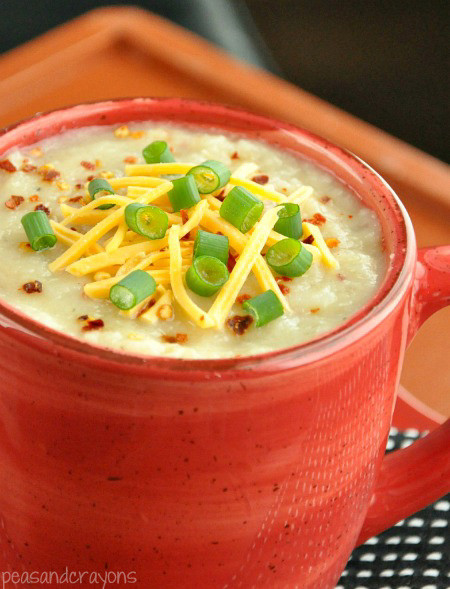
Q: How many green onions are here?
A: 13